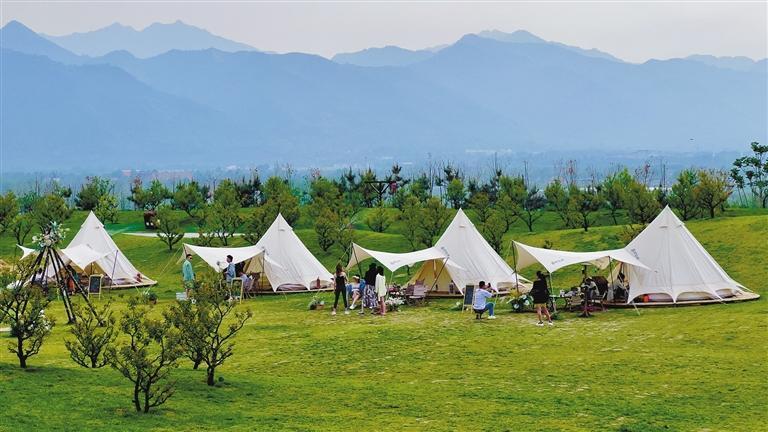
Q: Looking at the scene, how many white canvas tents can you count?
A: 4